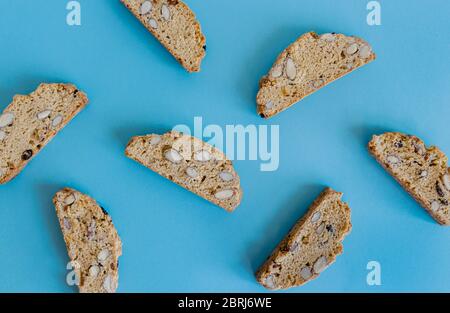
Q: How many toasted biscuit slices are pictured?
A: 7